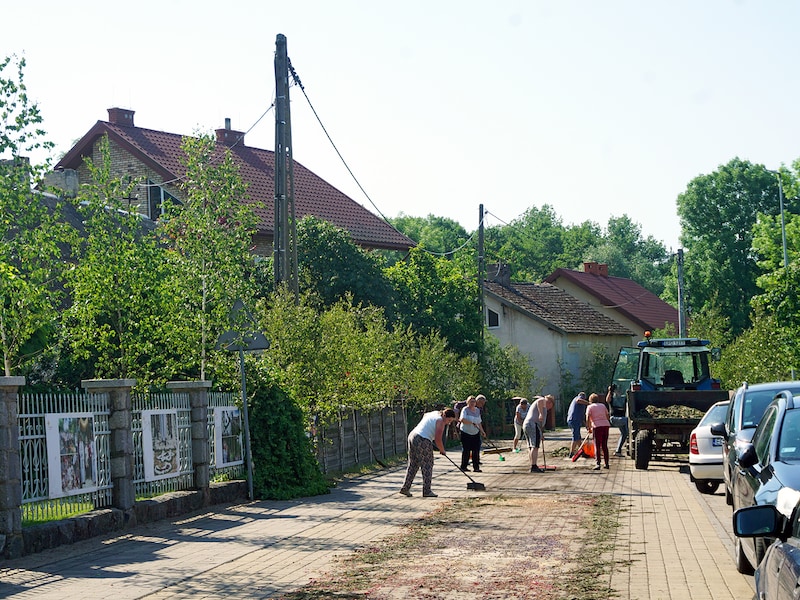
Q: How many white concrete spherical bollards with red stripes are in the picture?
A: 0